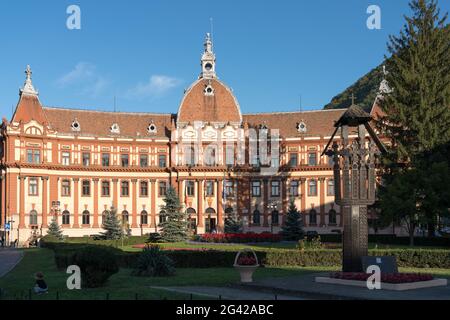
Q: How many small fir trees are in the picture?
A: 5